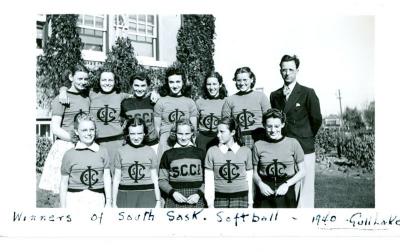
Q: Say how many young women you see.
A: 11